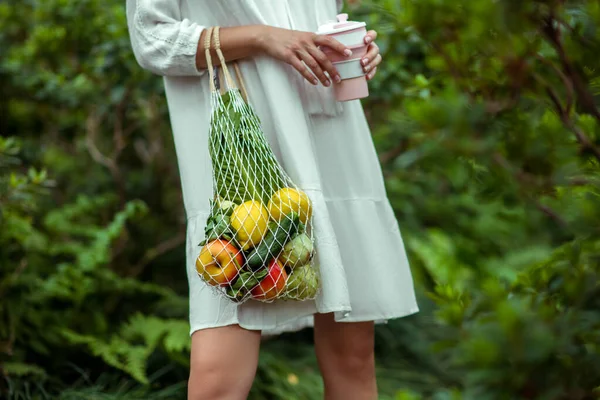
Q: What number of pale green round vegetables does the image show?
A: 2